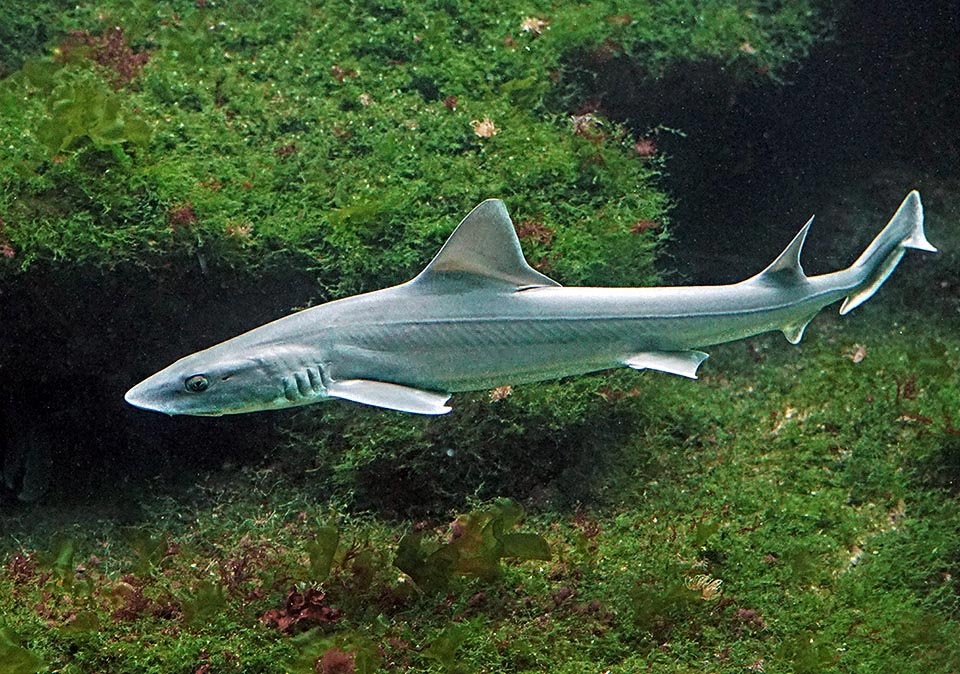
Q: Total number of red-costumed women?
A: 0